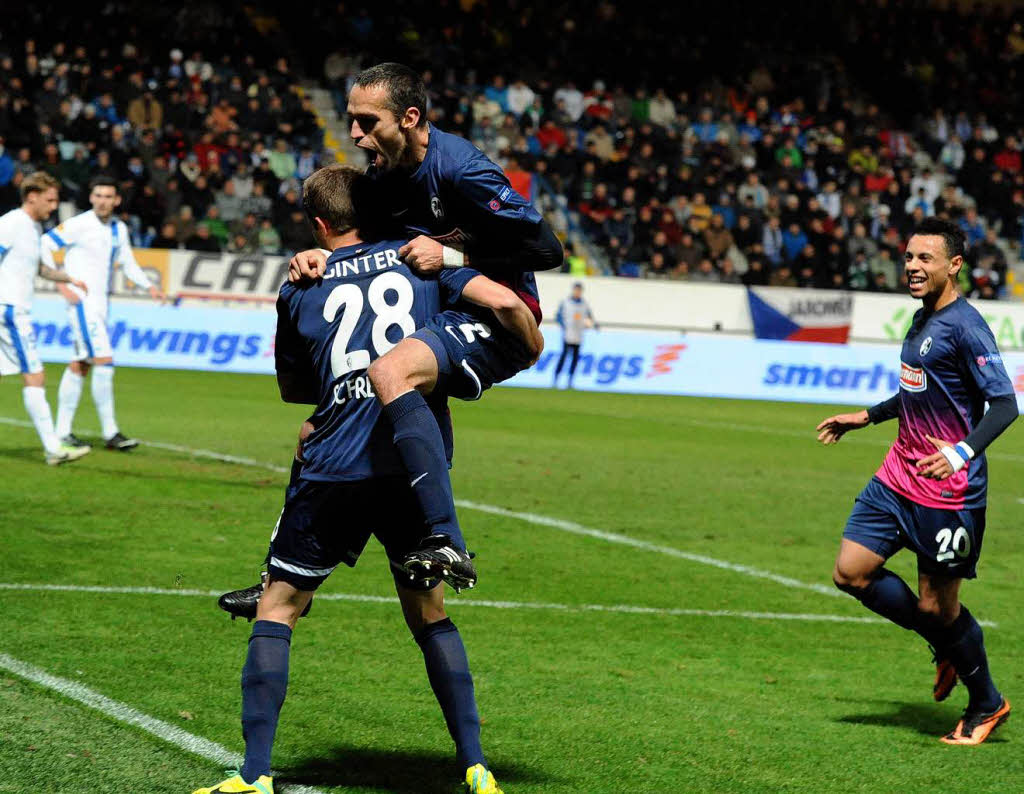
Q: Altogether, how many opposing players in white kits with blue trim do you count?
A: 2